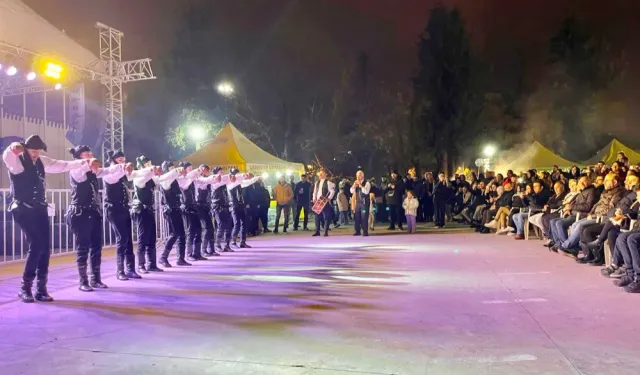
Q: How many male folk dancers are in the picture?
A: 9